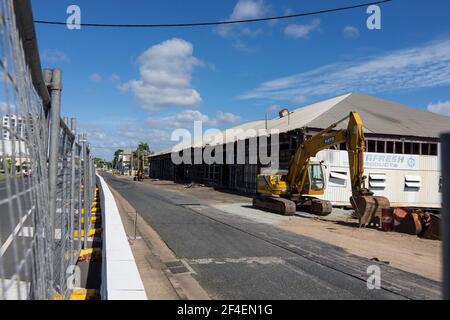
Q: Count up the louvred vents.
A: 3